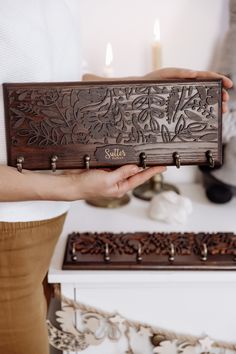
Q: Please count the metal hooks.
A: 11